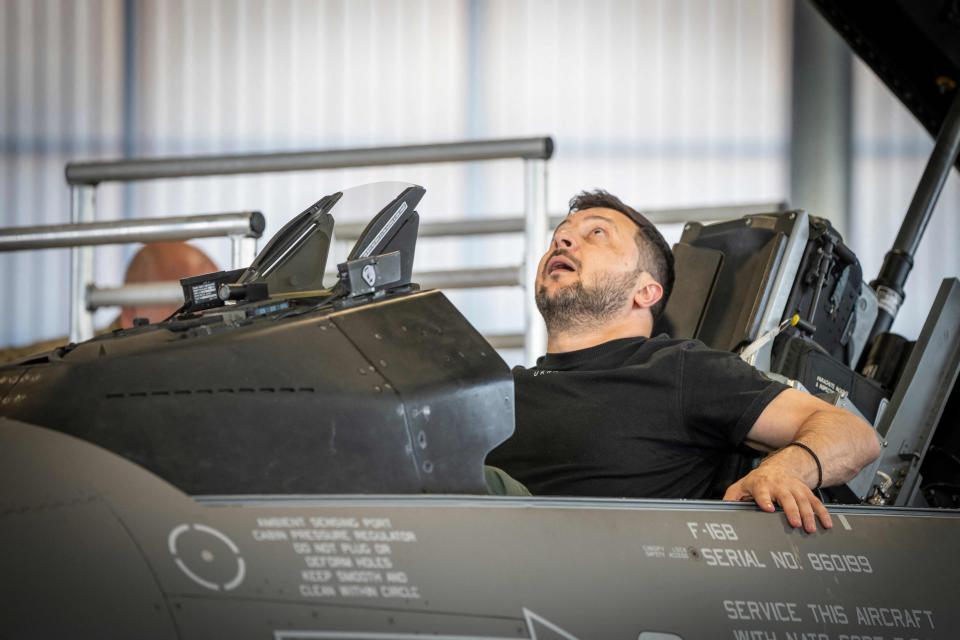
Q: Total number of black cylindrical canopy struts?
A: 1